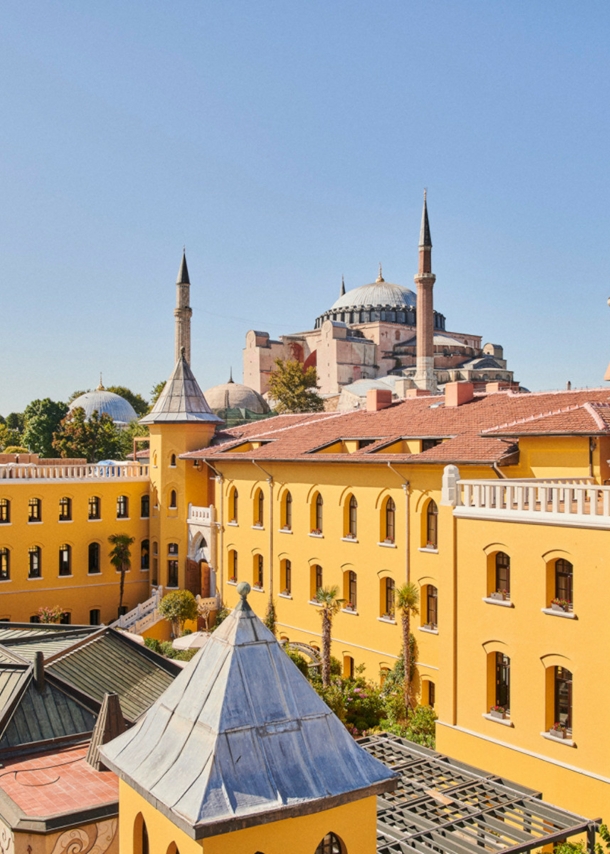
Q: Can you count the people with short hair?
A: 0